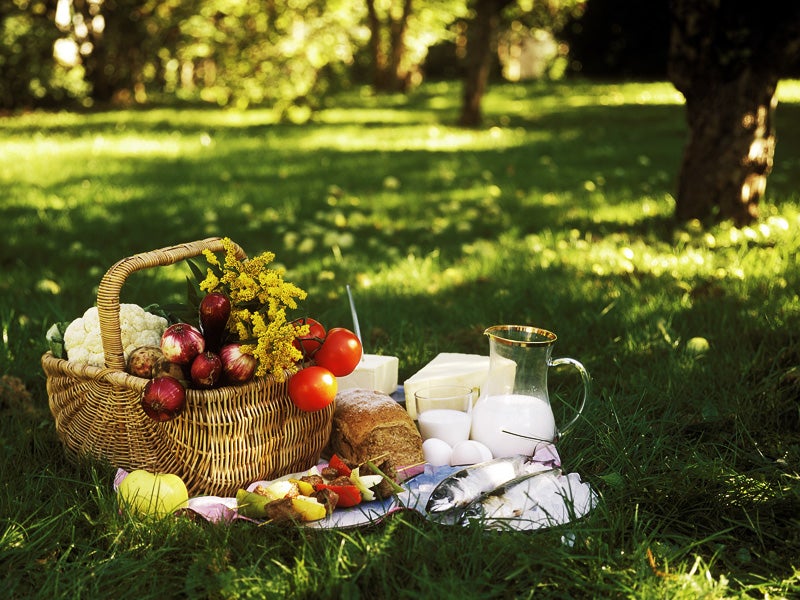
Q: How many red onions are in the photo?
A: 4